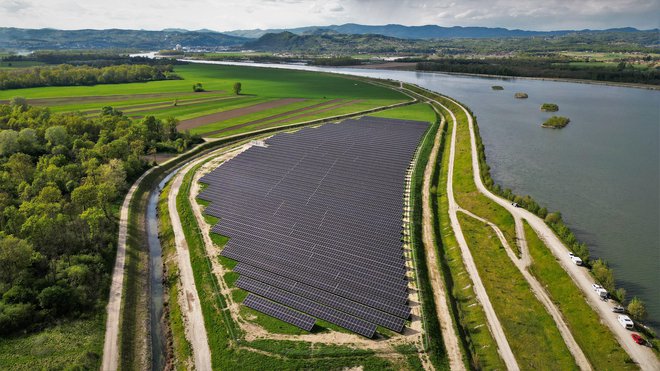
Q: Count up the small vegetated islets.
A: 4